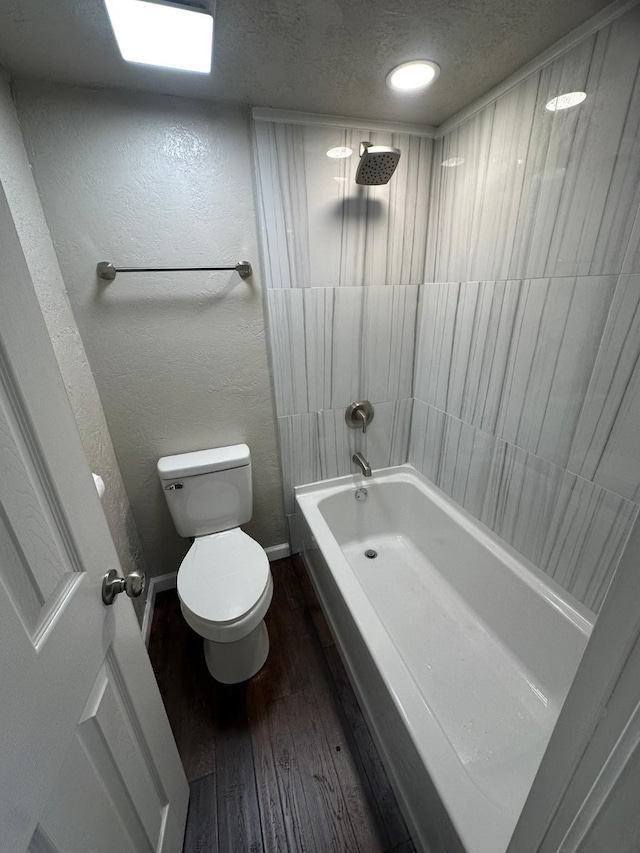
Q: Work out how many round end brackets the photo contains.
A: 2